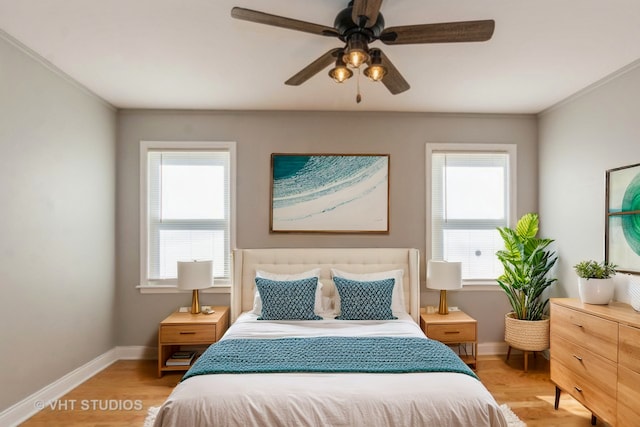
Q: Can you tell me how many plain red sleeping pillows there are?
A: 0